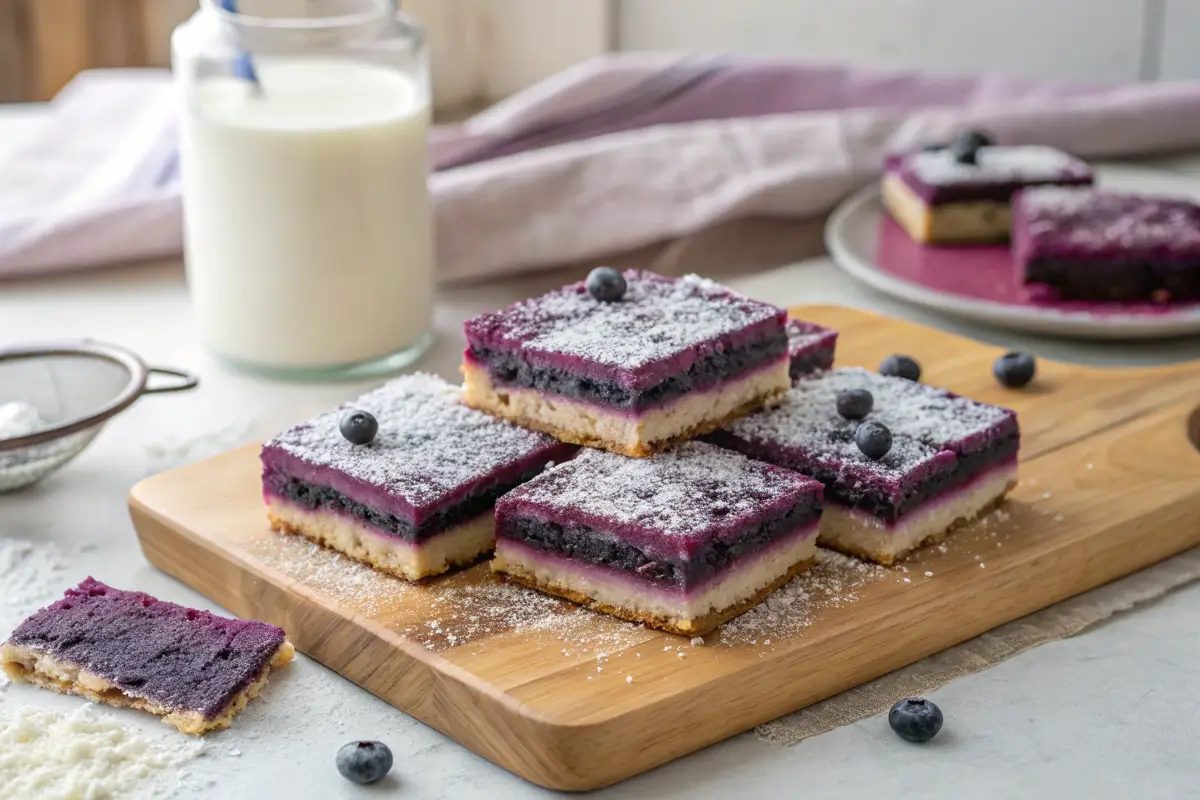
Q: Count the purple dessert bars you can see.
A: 8